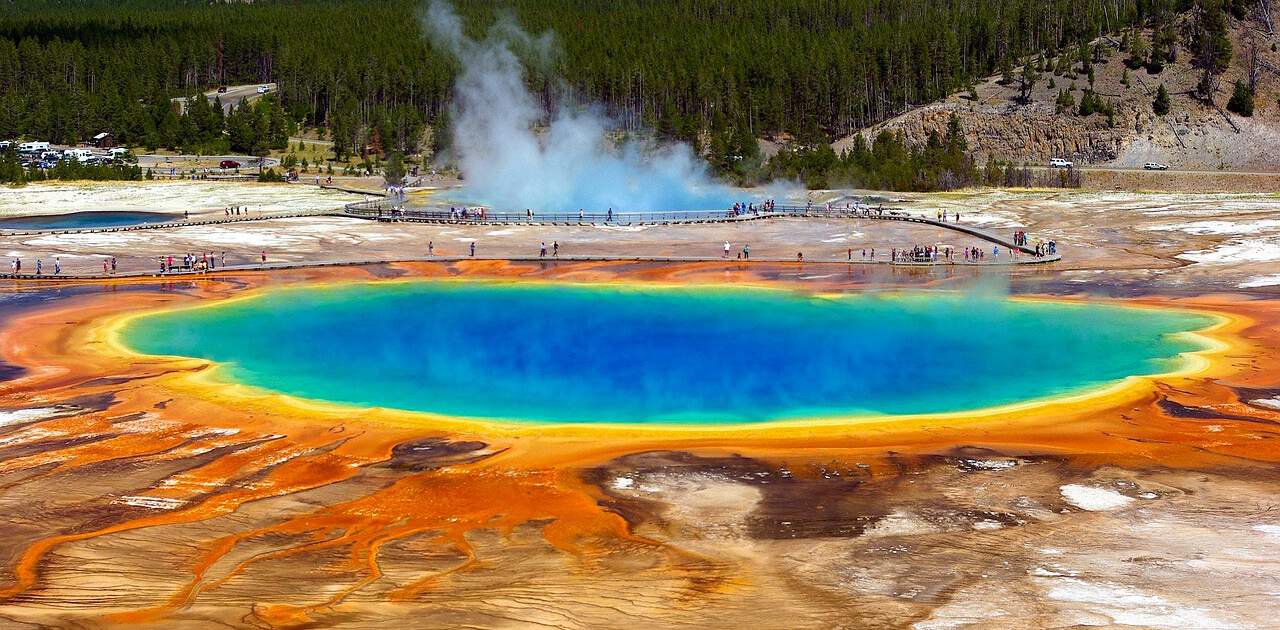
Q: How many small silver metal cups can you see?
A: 0